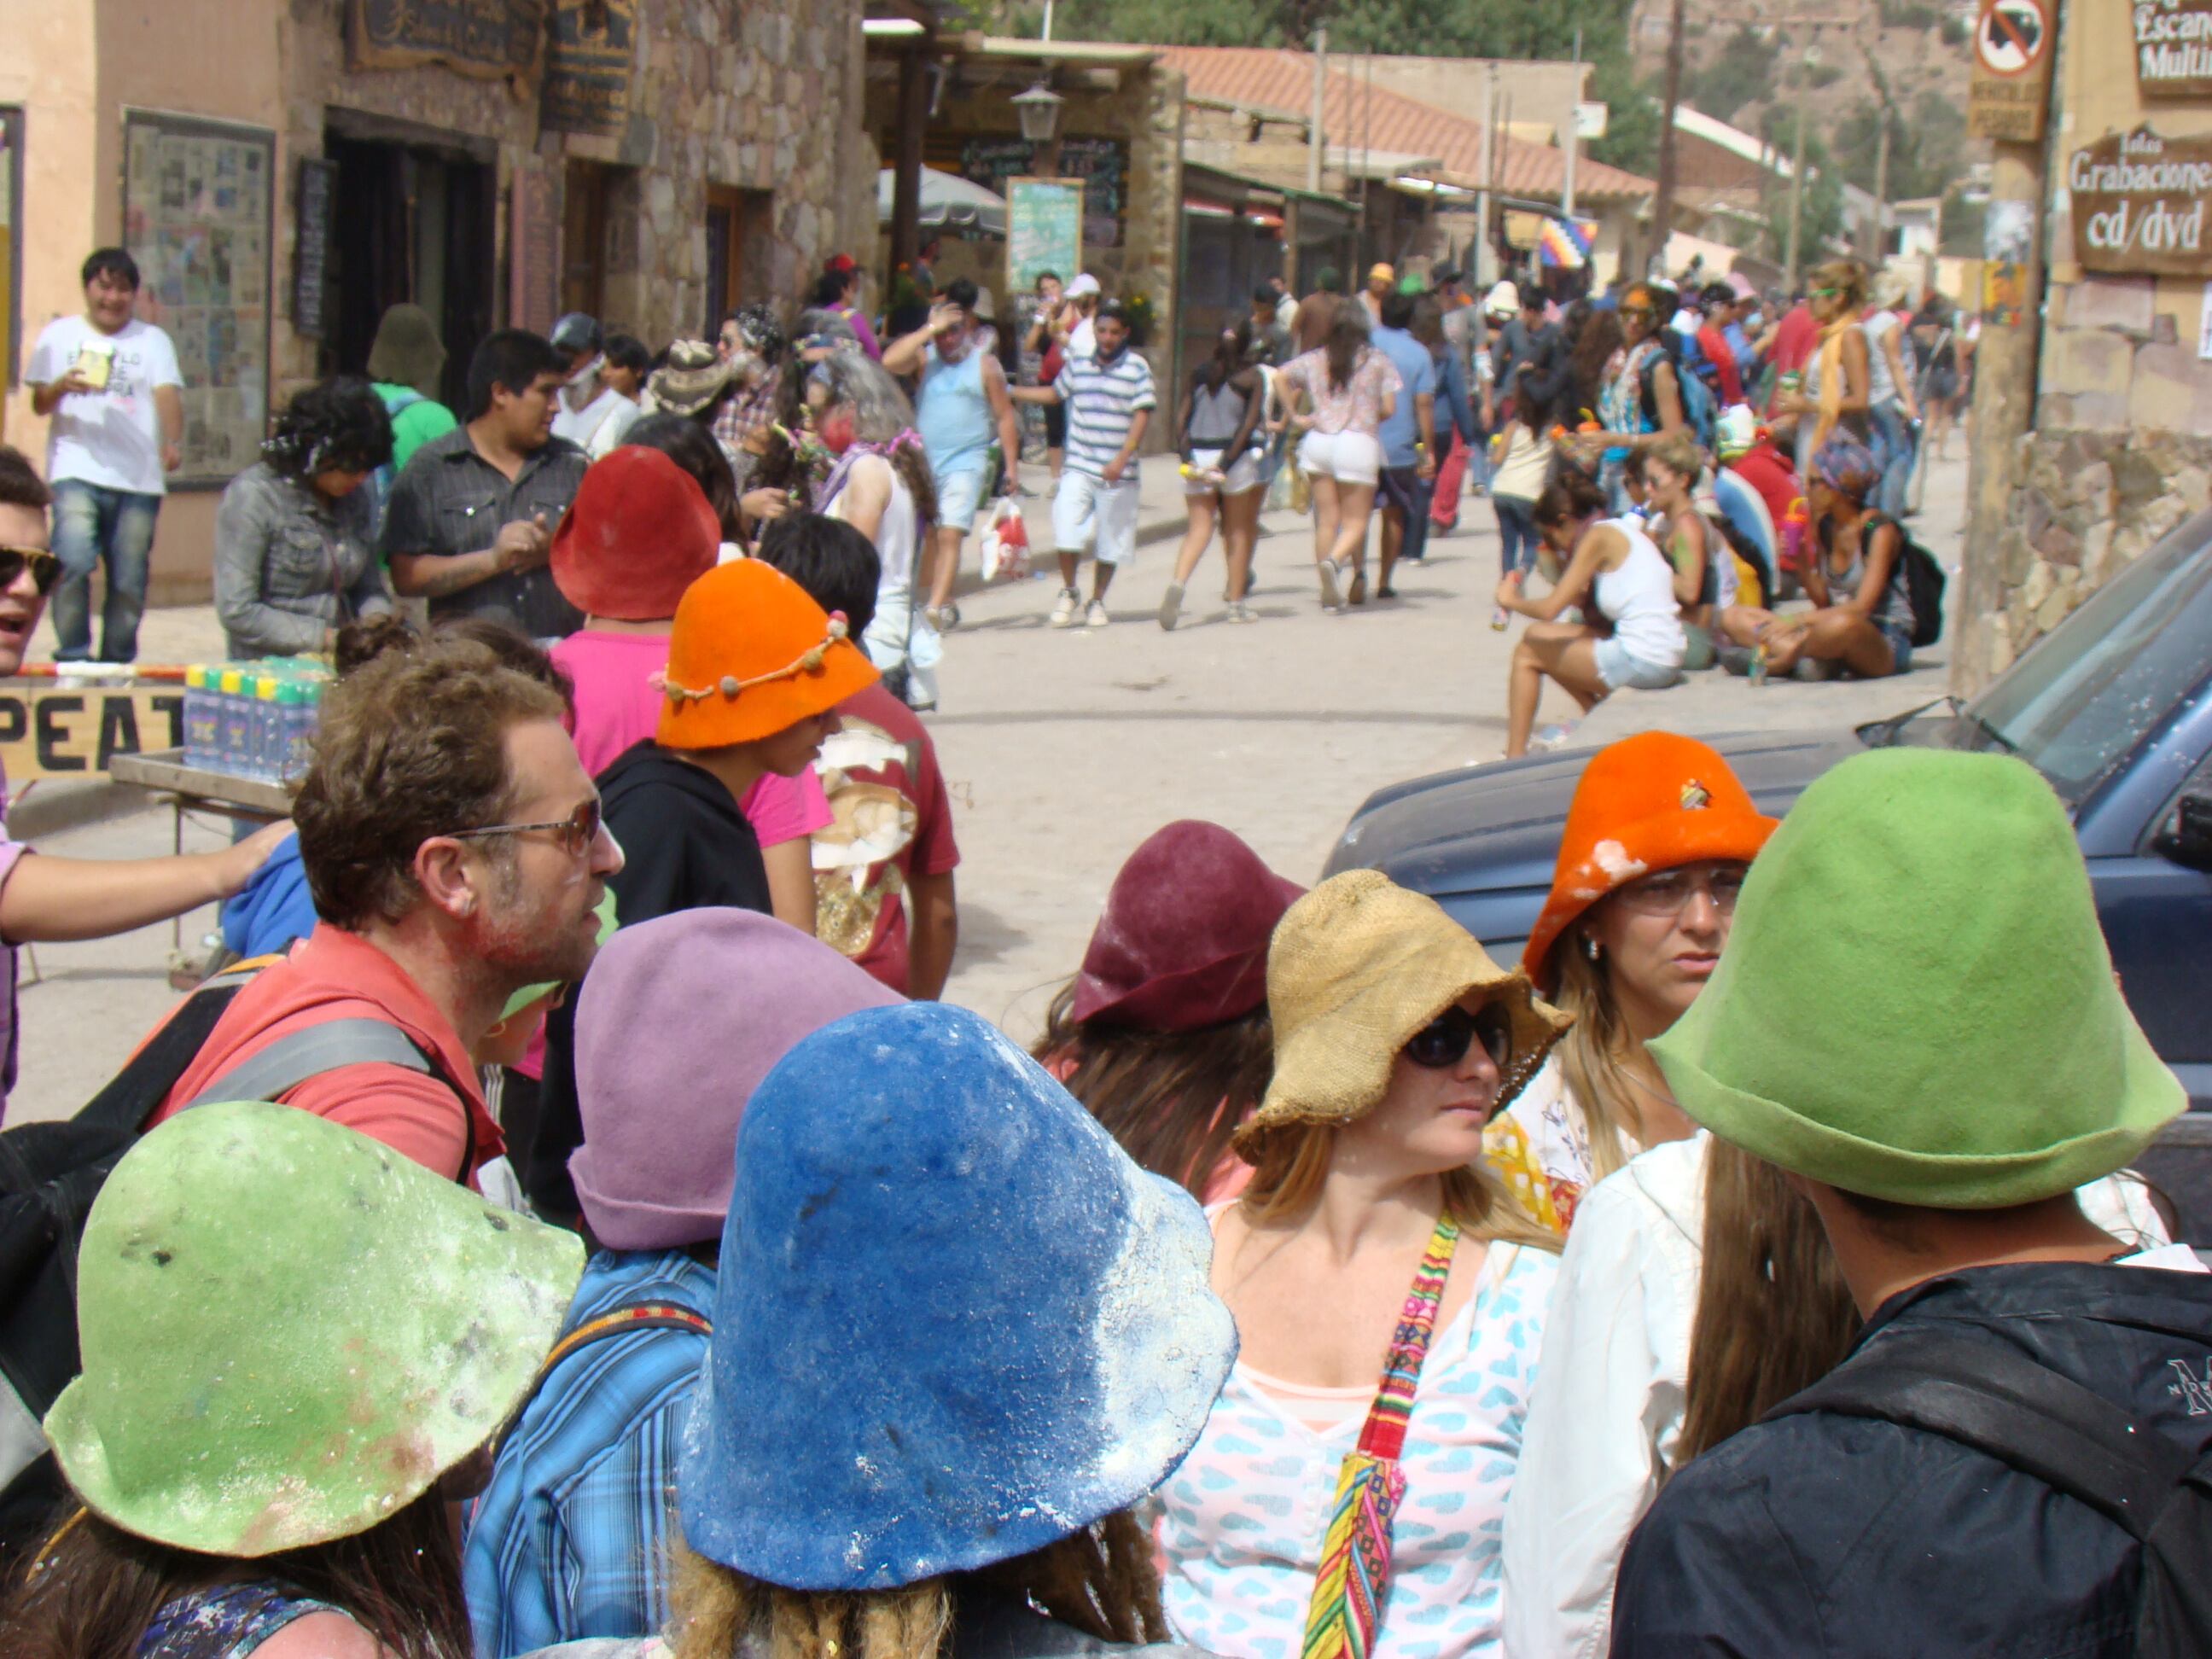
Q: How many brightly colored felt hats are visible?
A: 8